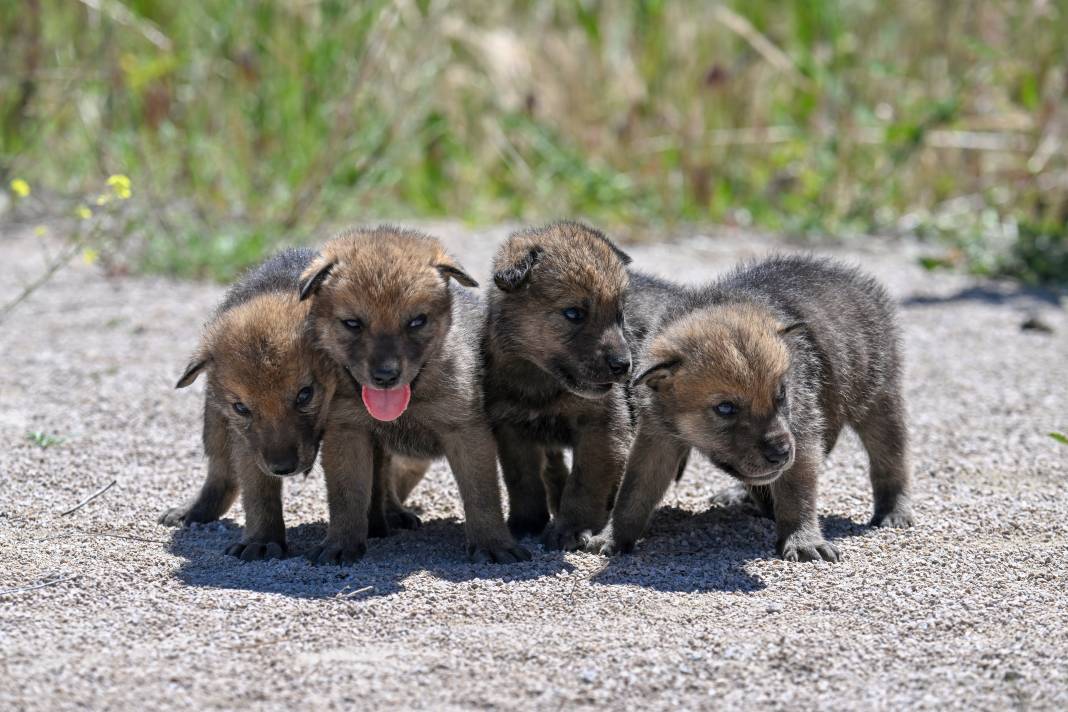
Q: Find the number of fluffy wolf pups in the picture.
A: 4